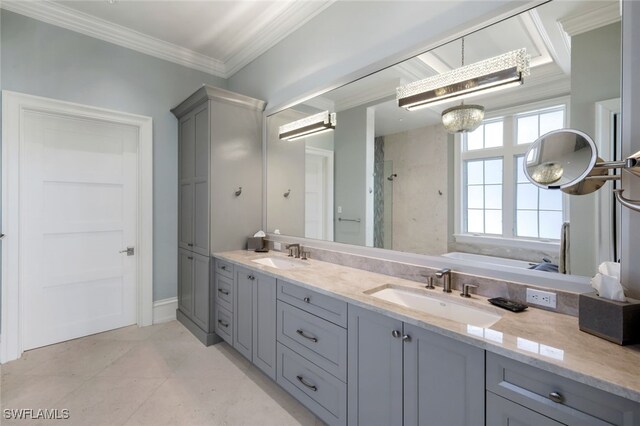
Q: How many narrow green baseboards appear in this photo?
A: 0